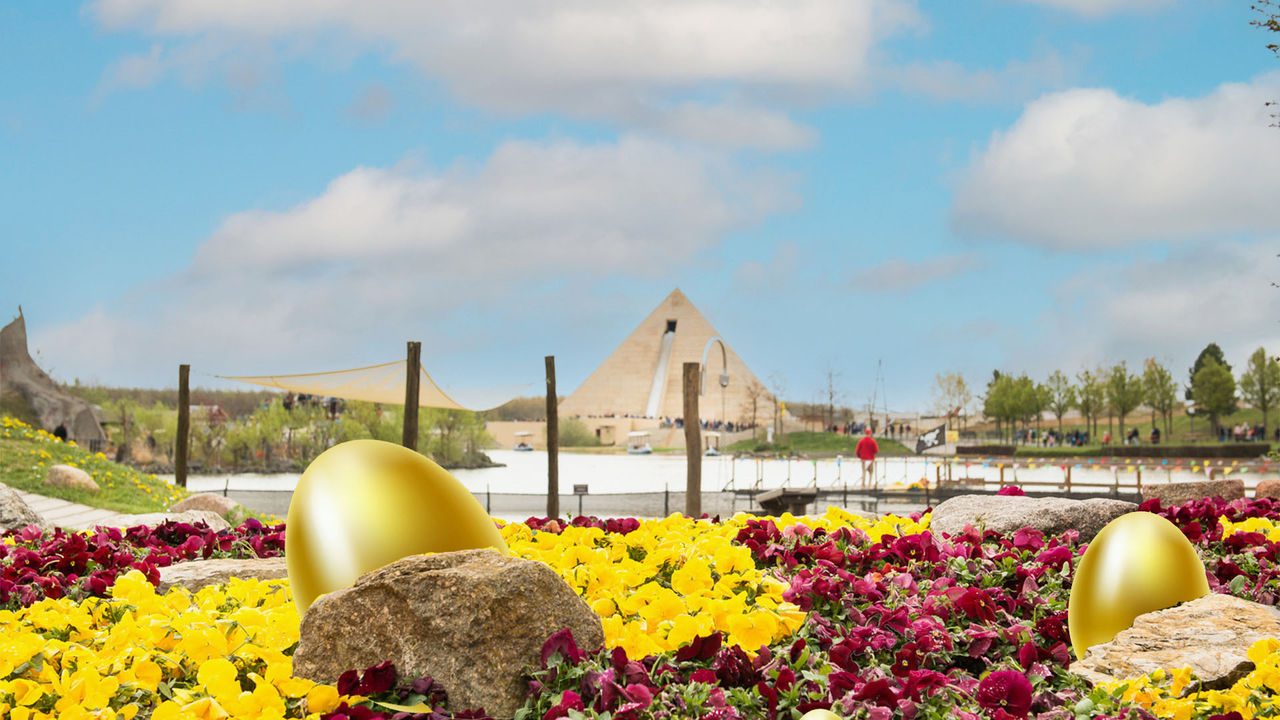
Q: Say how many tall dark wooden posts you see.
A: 4